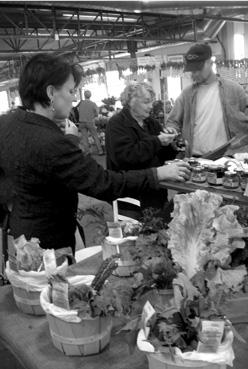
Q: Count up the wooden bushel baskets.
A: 4